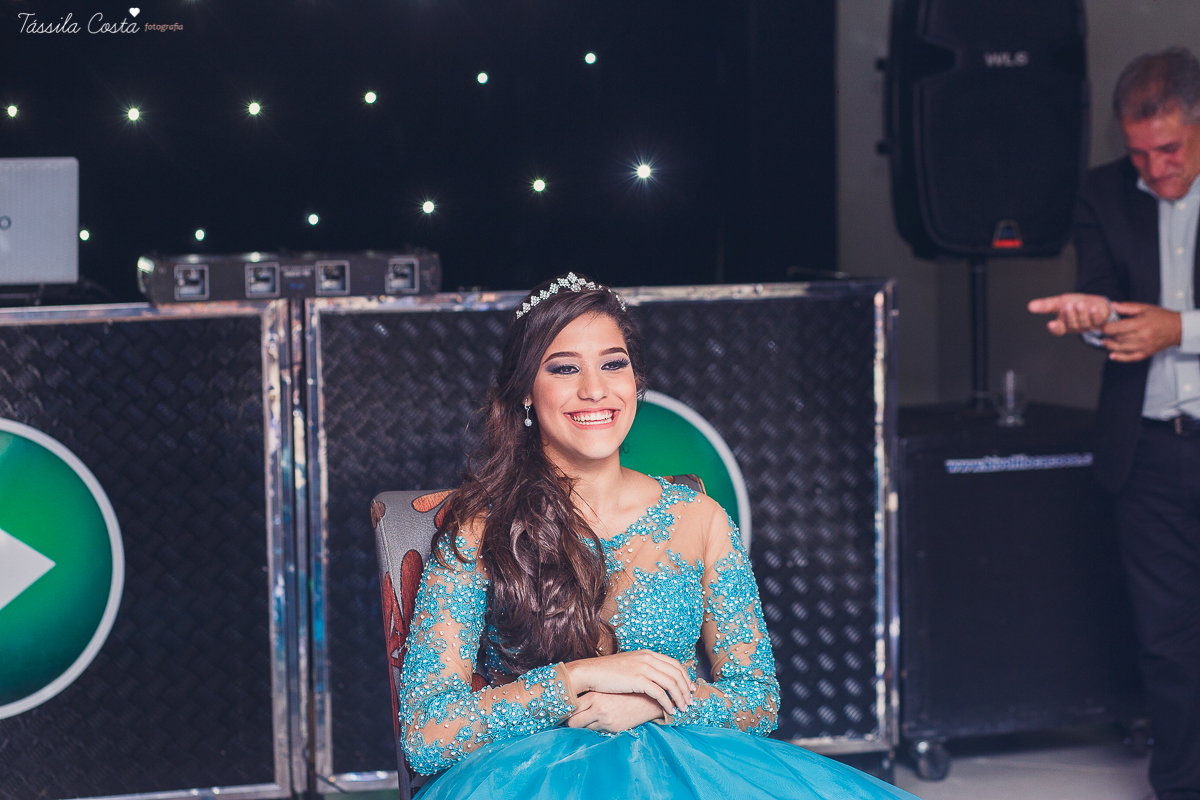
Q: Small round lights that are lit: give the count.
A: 12